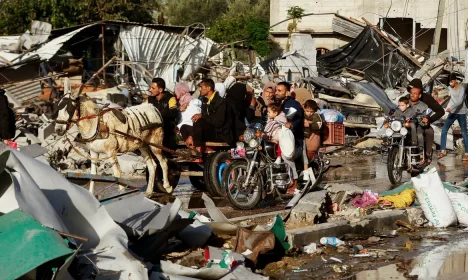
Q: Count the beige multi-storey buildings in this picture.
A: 1